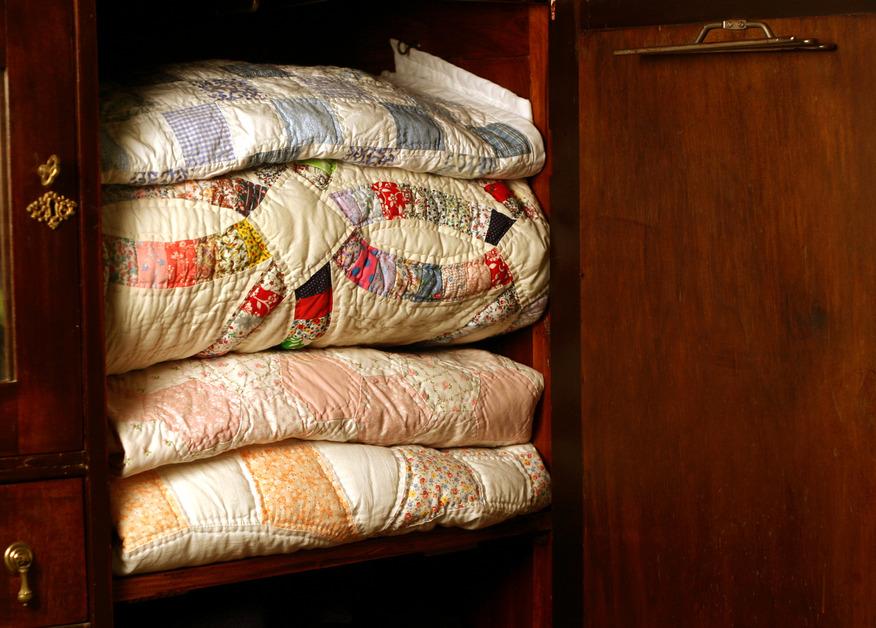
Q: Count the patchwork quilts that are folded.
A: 4